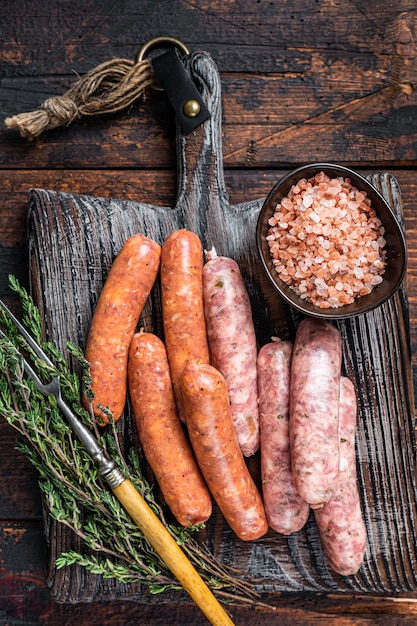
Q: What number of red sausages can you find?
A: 4